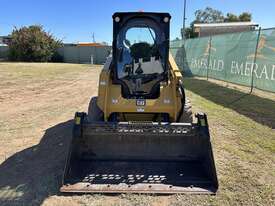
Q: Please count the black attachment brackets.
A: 2